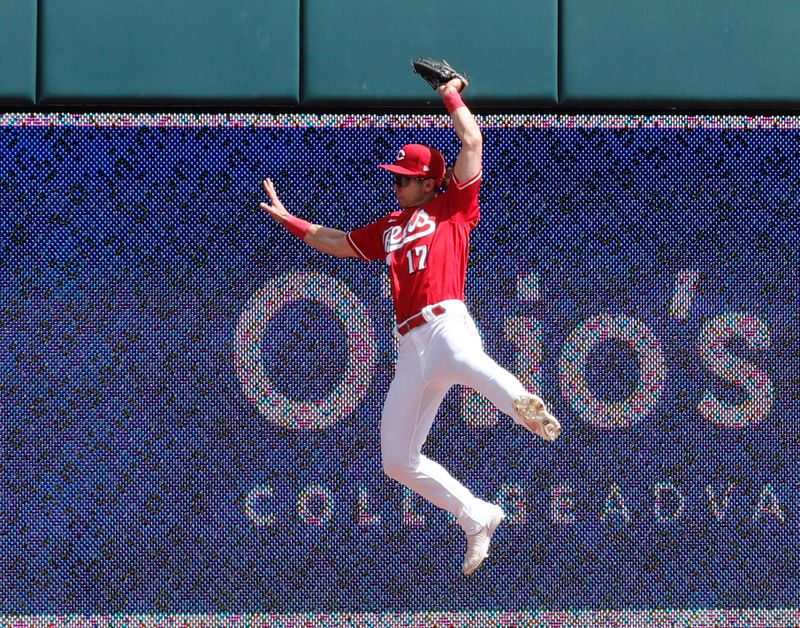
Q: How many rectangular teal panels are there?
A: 4